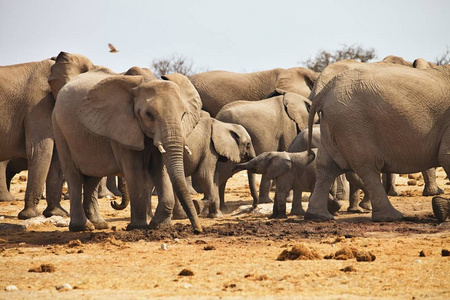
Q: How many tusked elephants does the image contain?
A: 1